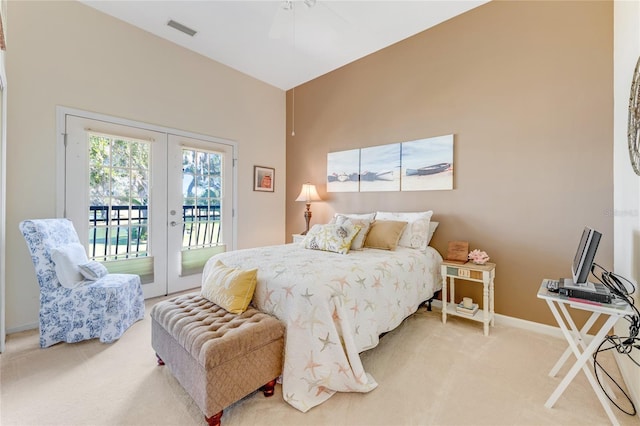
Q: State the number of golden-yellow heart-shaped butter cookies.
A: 0